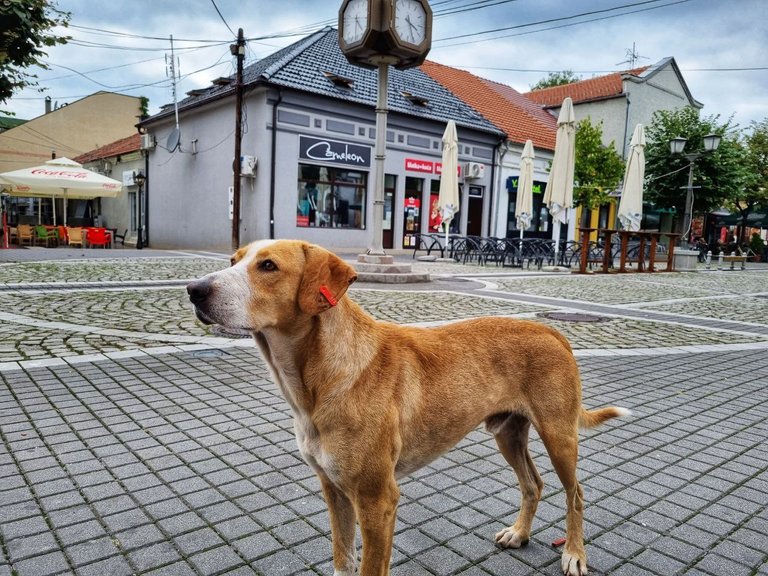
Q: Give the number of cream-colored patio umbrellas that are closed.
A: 4